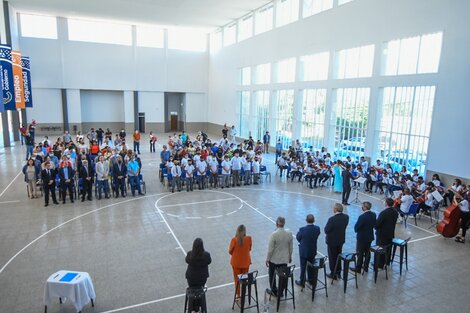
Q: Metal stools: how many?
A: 7